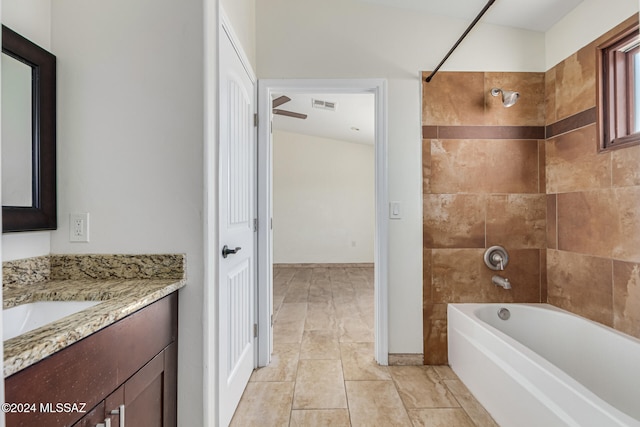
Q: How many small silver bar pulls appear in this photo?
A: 2